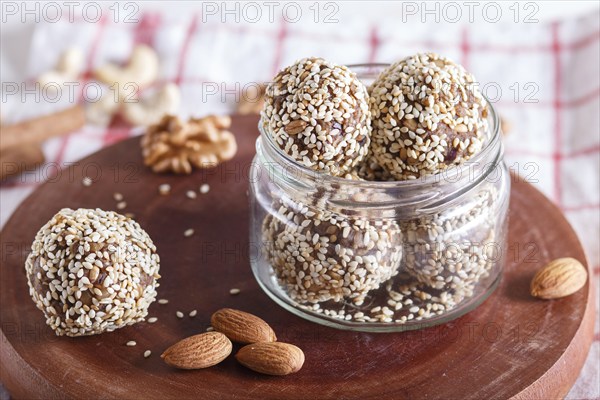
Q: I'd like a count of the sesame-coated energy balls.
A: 5